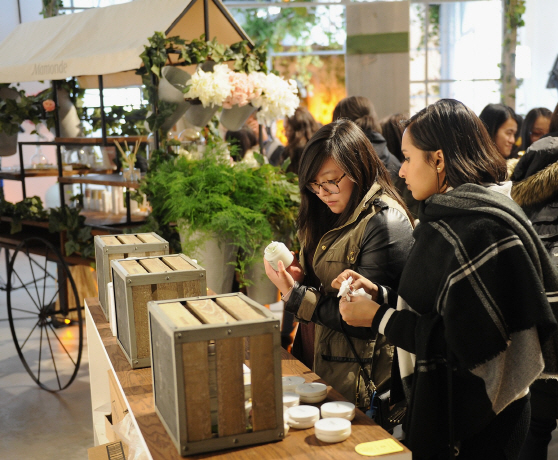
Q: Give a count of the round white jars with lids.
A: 6